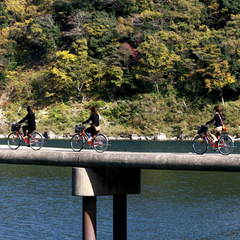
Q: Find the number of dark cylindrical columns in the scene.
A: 2